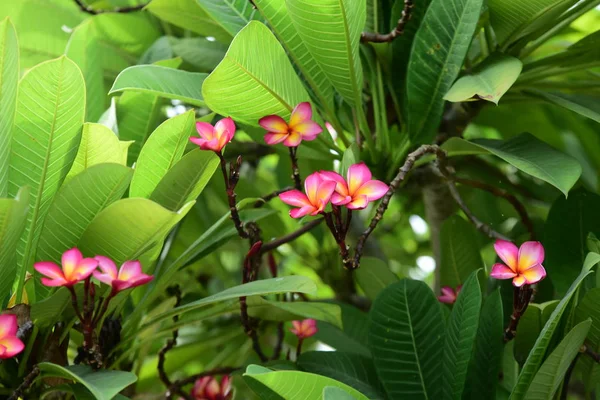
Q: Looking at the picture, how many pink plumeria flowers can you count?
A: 11